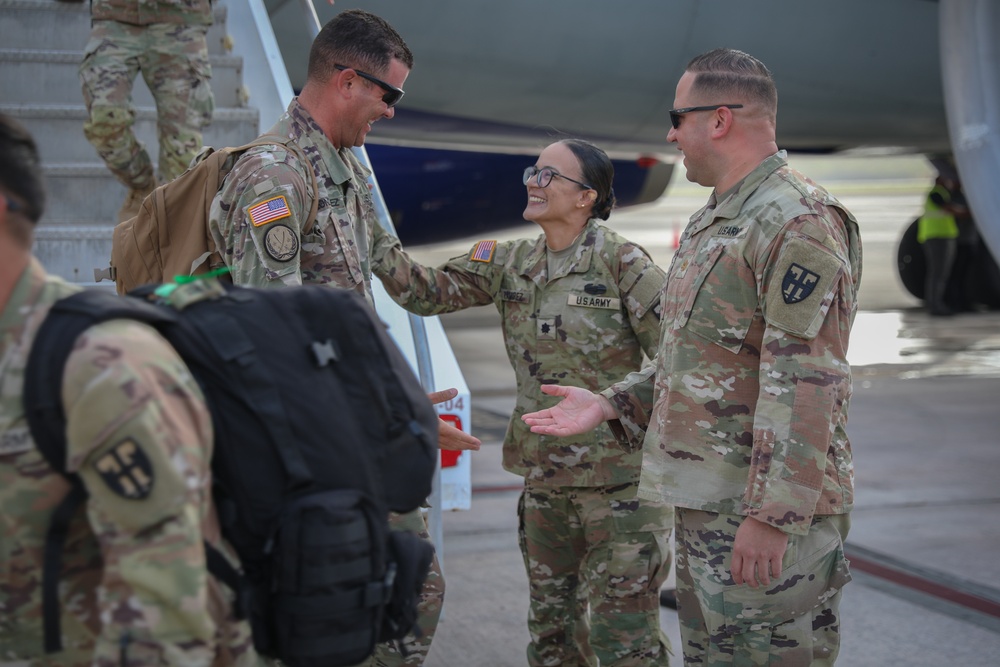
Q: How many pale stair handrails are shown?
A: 1